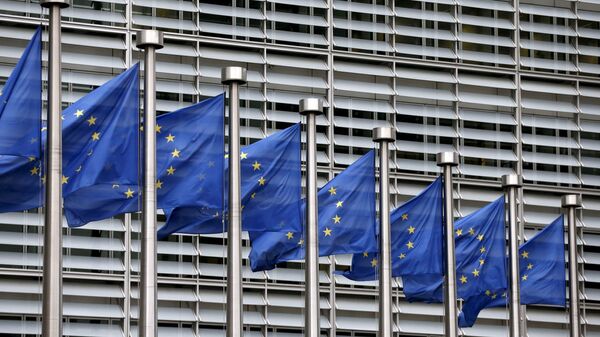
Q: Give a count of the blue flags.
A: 8